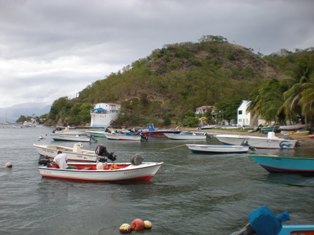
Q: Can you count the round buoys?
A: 4